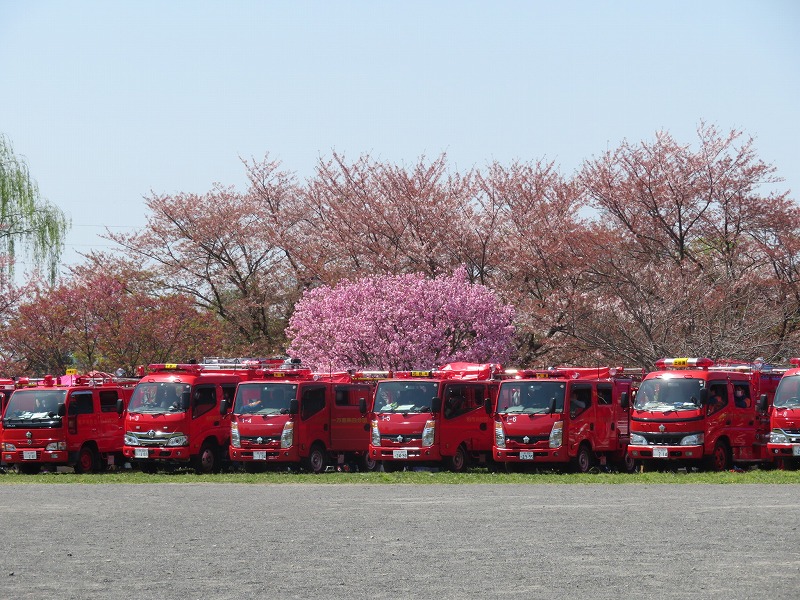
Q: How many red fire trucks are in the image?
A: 8